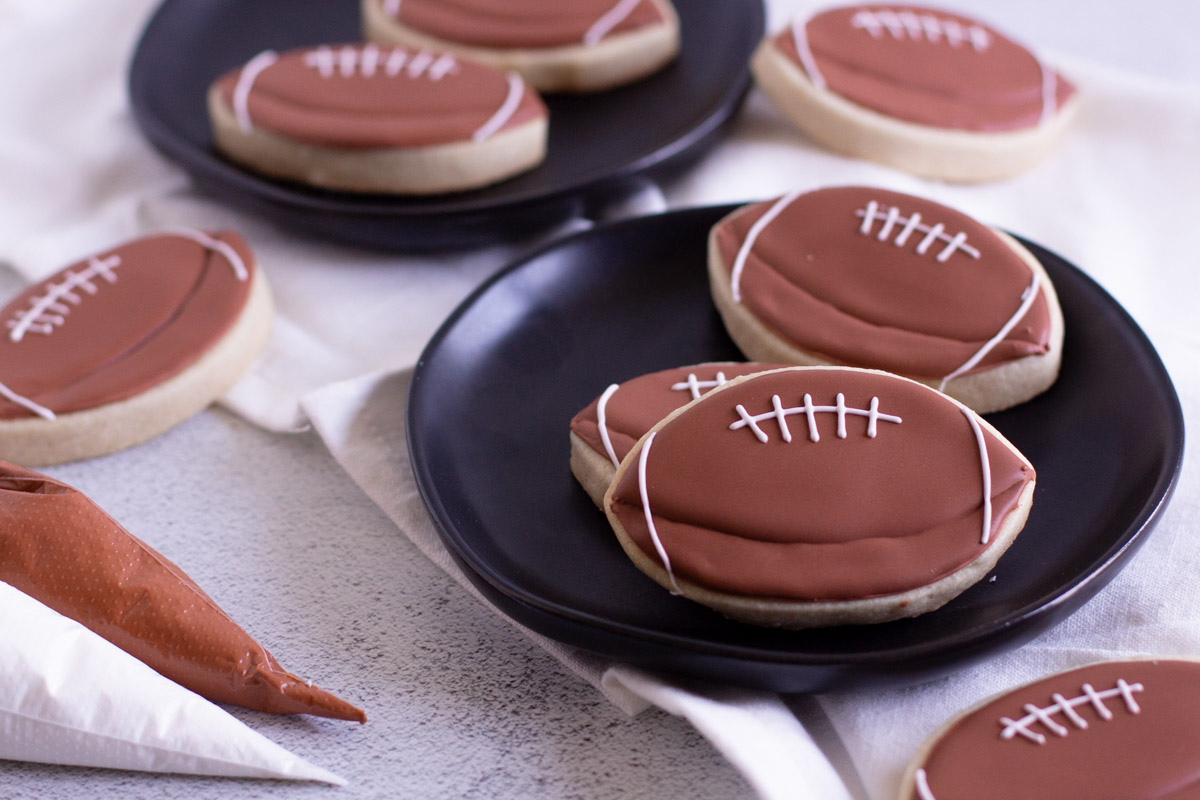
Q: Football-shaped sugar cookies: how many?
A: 8